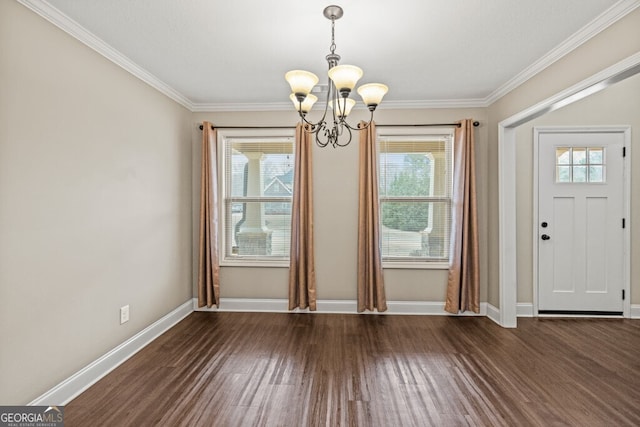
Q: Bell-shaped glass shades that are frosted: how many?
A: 5